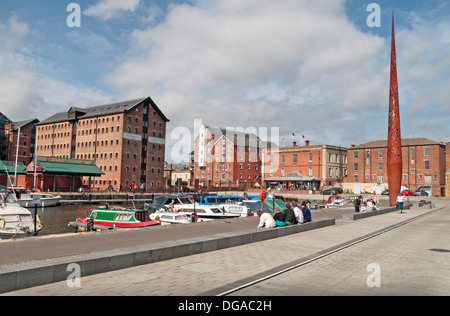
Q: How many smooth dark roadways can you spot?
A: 1